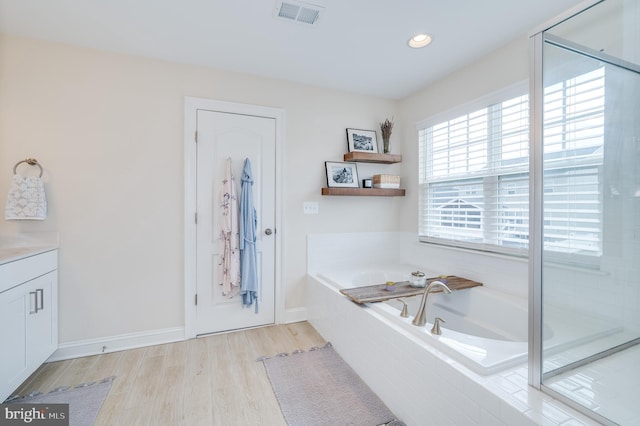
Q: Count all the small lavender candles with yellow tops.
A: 2